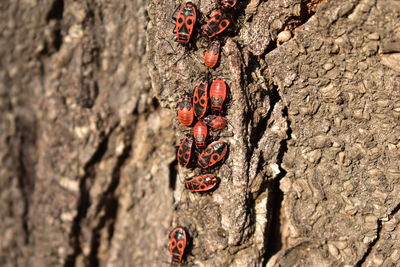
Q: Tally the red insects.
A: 13